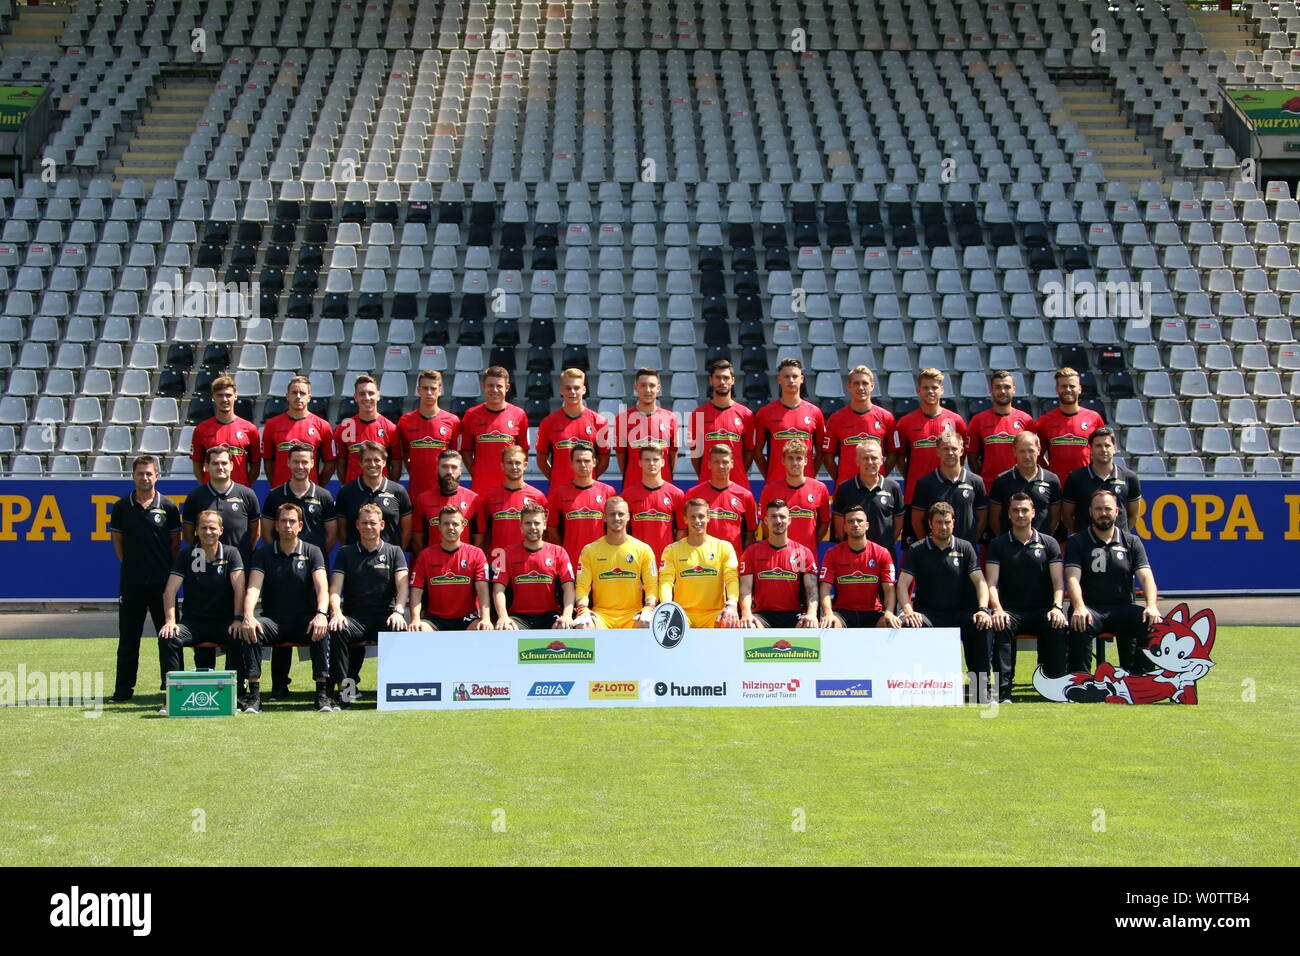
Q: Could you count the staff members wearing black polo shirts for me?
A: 14